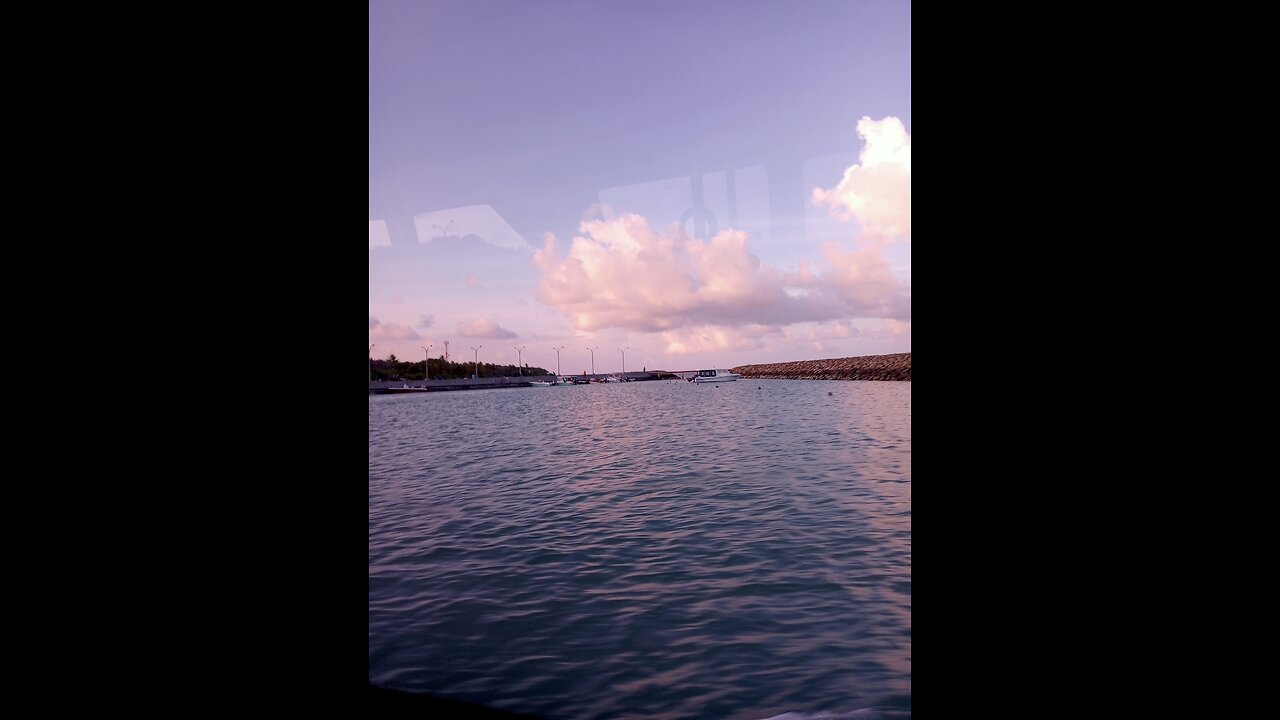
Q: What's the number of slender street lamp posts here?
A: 7